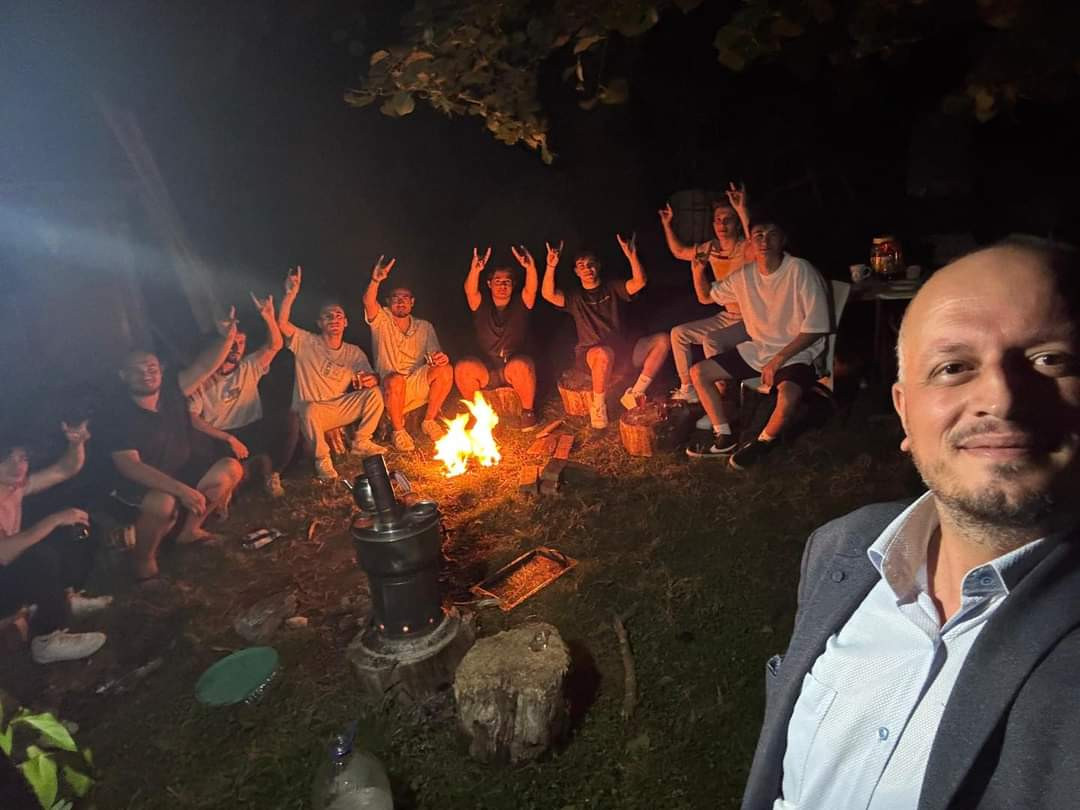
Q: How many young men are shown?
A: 9